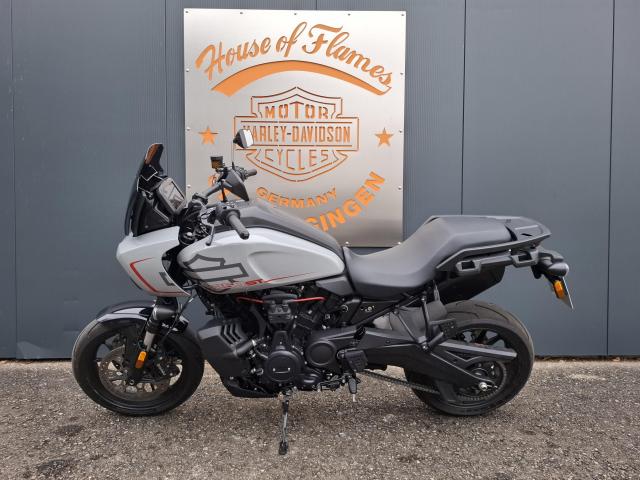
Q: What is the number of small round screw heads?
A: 13